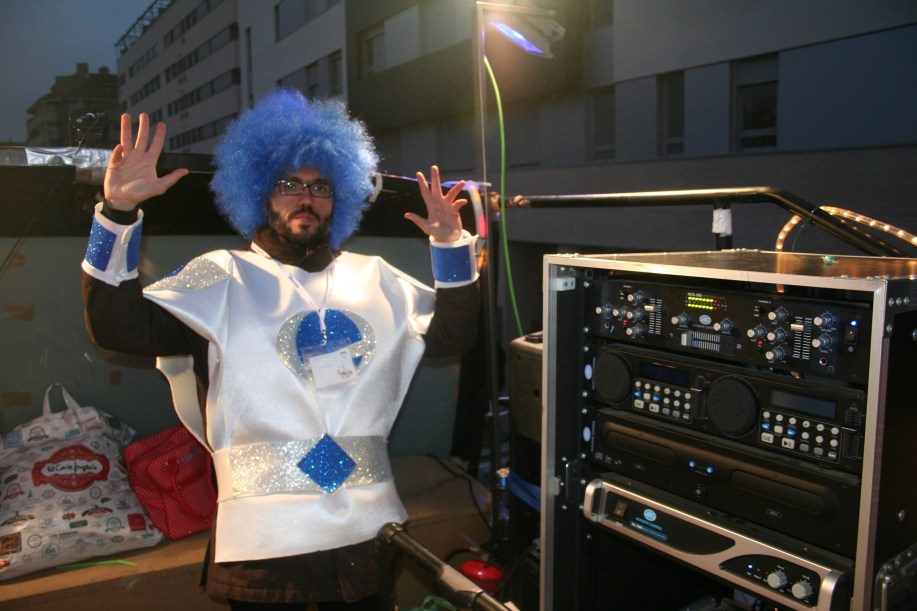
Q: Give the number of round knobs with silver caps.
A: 15